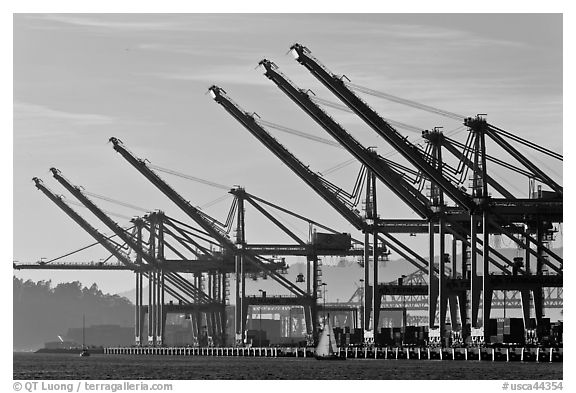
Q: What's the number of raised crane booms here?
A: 6